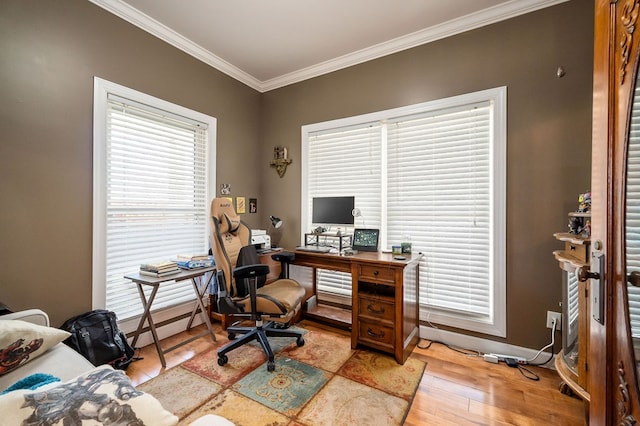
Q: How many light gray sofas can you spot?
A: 1